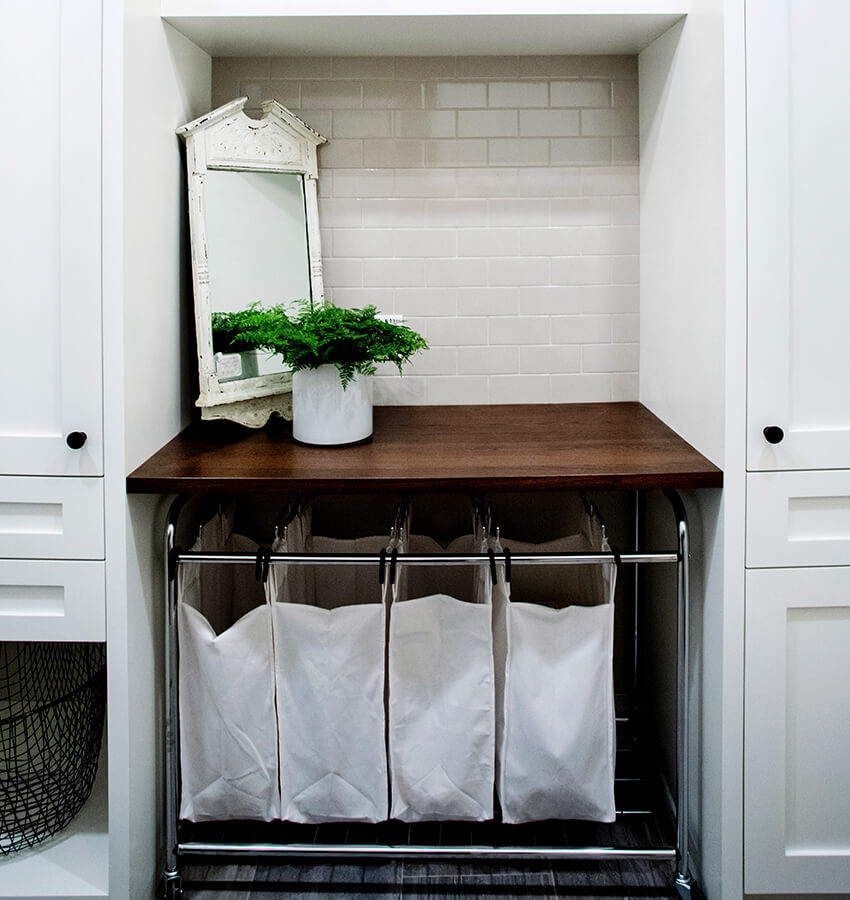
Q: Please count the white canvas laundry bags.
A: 4